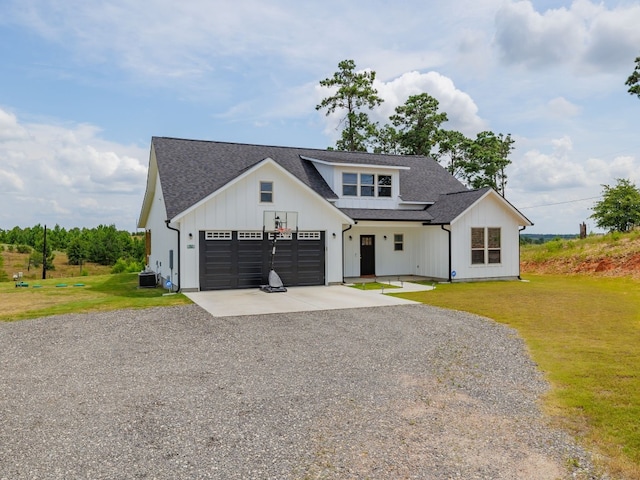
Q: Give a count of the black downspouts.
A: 4